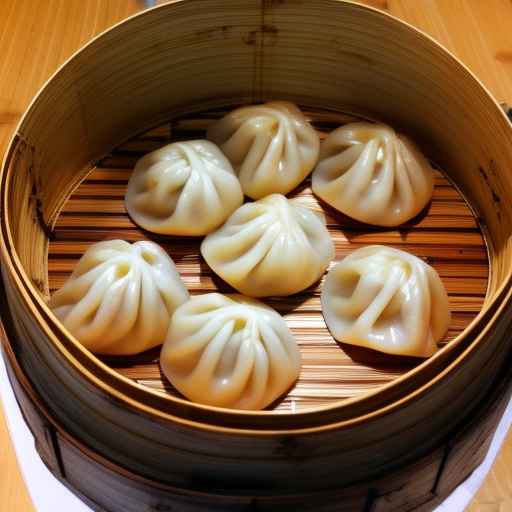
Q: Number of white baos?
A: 7